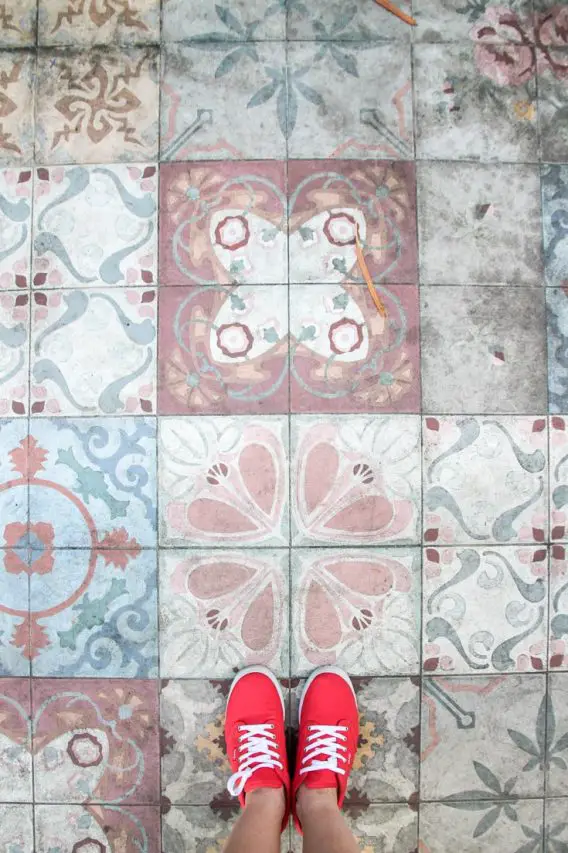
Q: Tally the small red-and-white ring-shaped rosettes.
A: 6